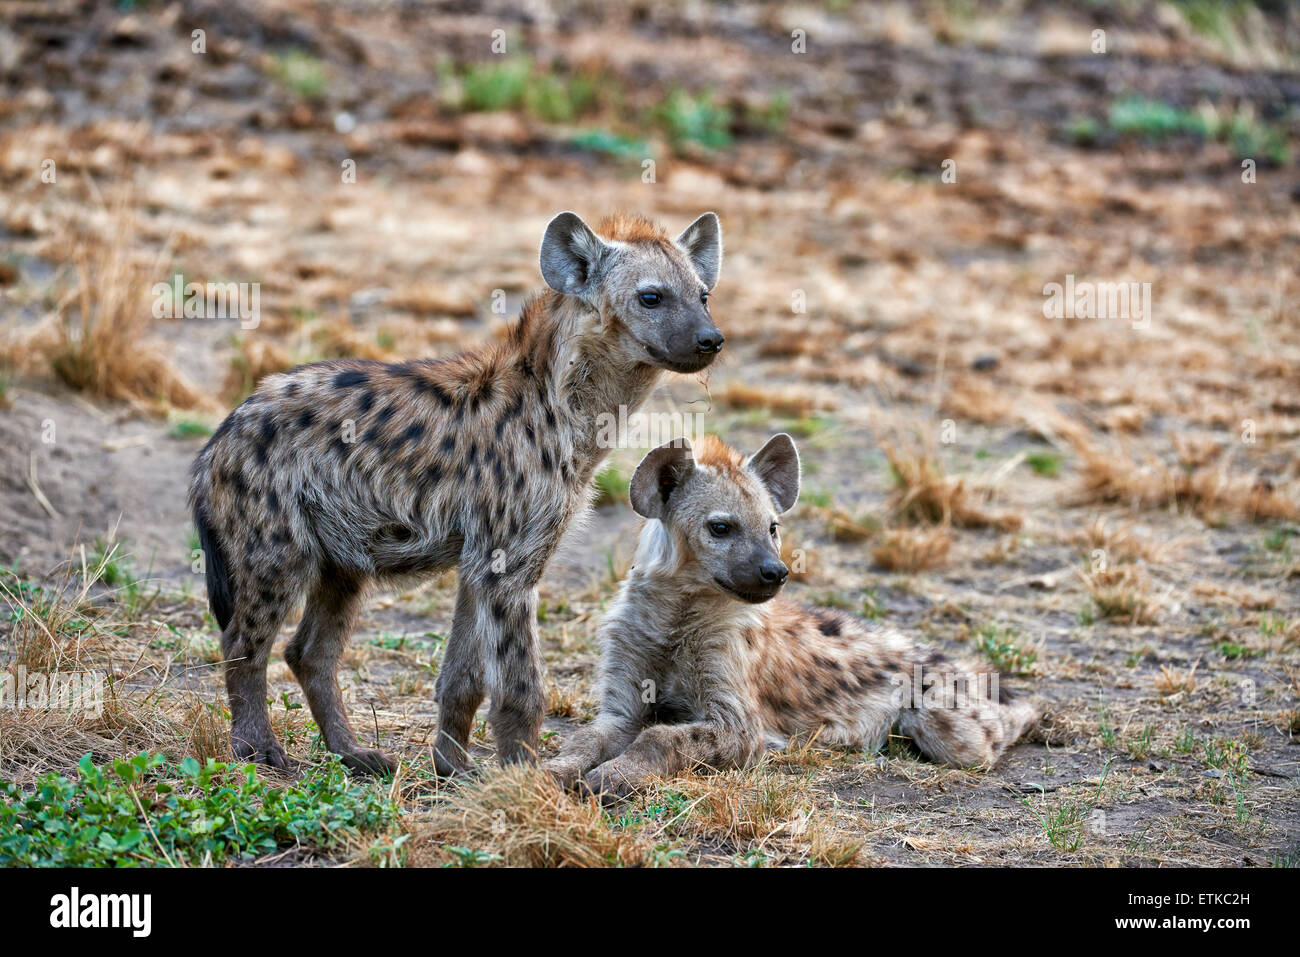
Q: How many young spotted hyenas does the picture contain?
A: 2